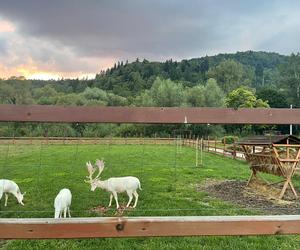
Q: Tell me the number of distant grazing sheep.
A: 0